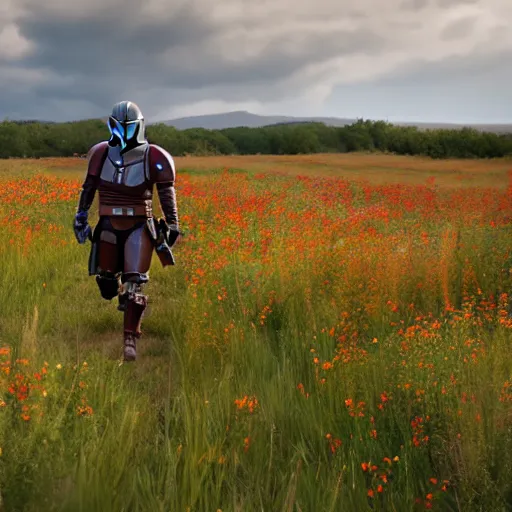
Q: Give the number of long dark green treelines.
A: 1